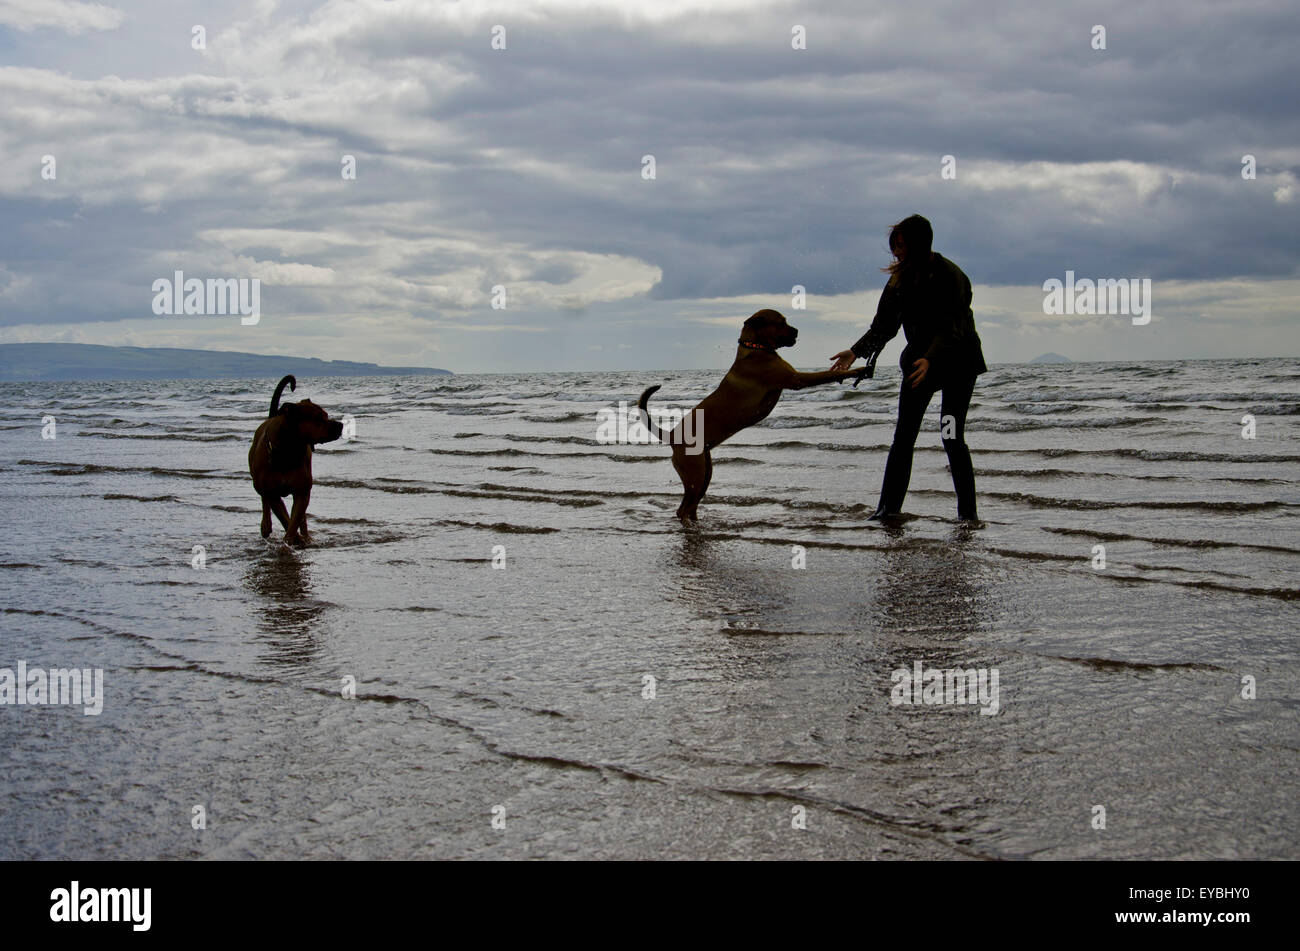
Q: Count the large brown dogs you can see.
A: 2